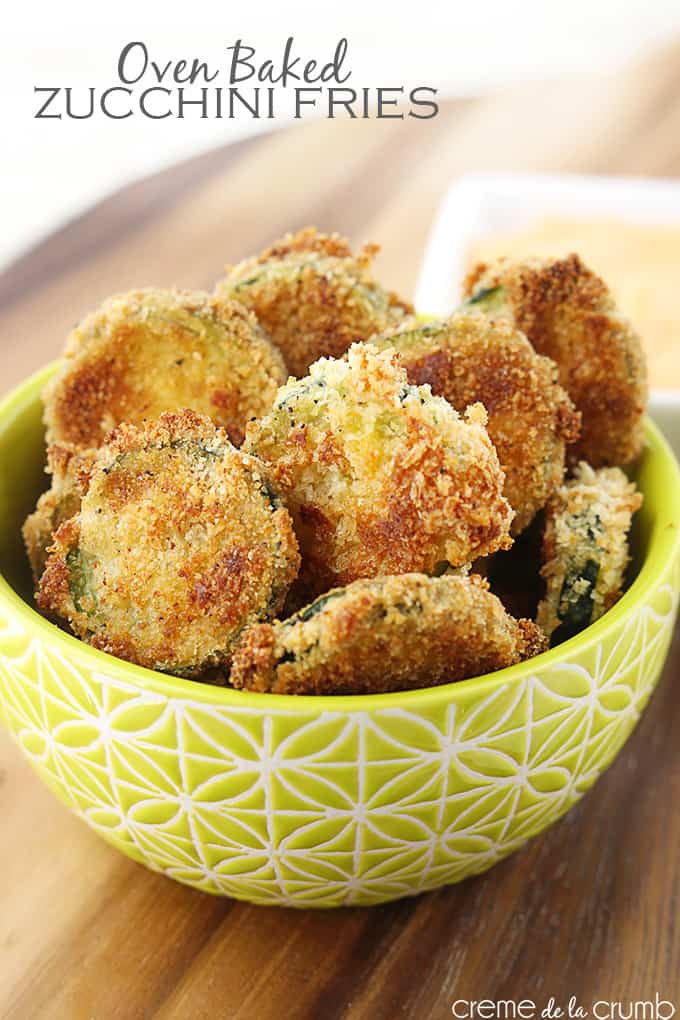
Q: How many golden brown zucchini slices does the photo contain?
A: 9